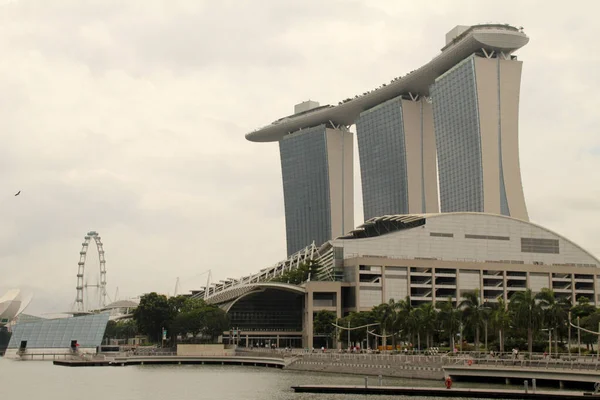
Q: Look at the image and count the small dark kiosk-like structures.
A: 2